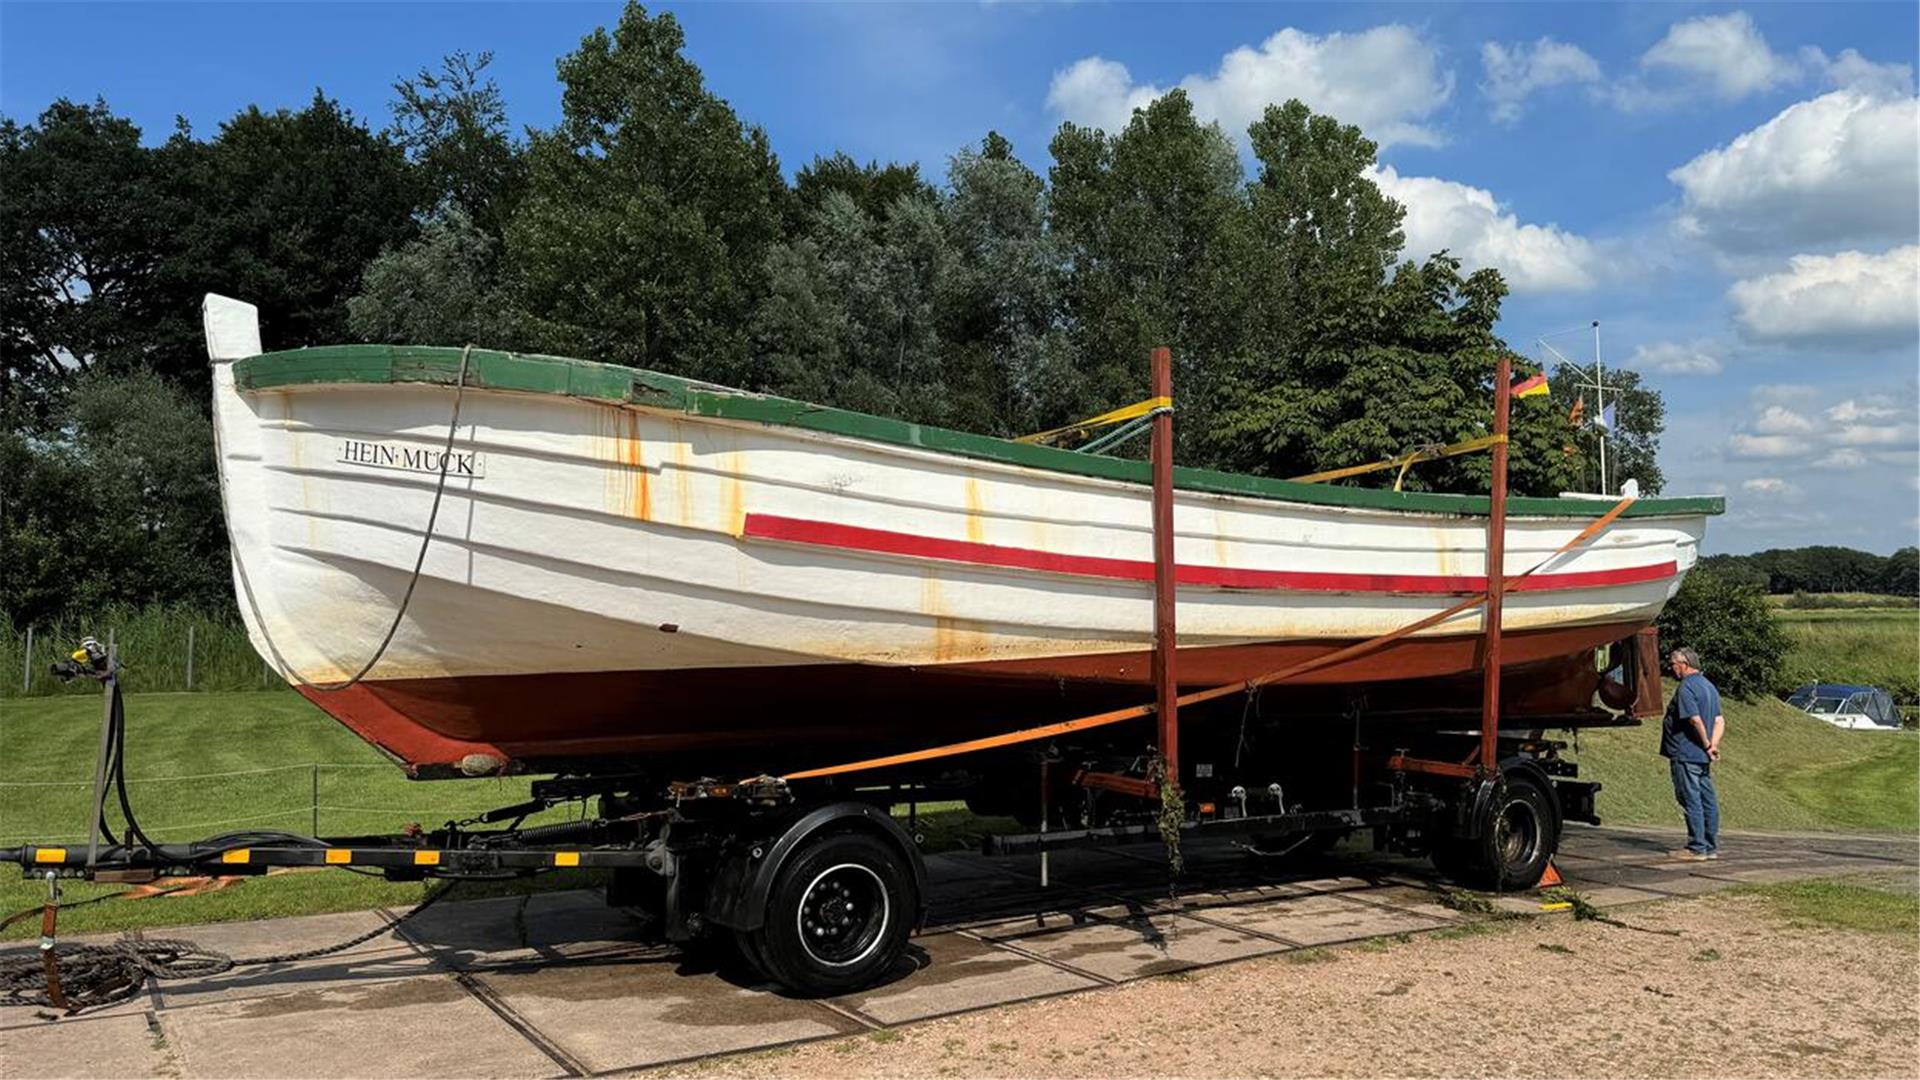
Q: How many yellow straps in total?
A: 2